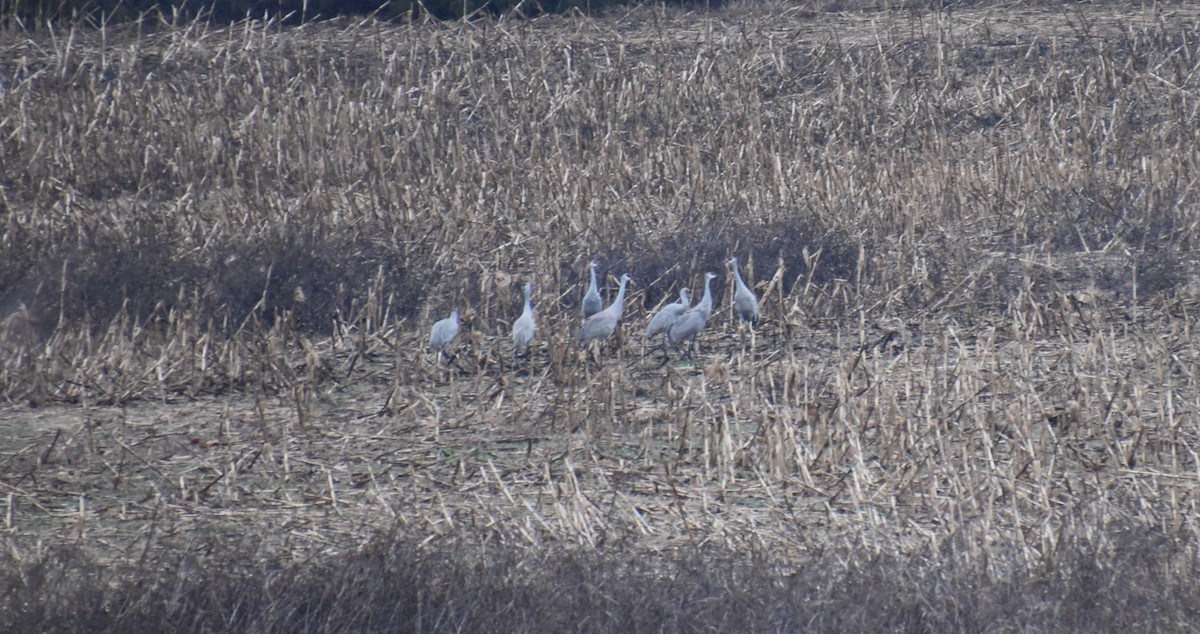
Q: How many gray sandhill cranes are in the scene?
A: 7